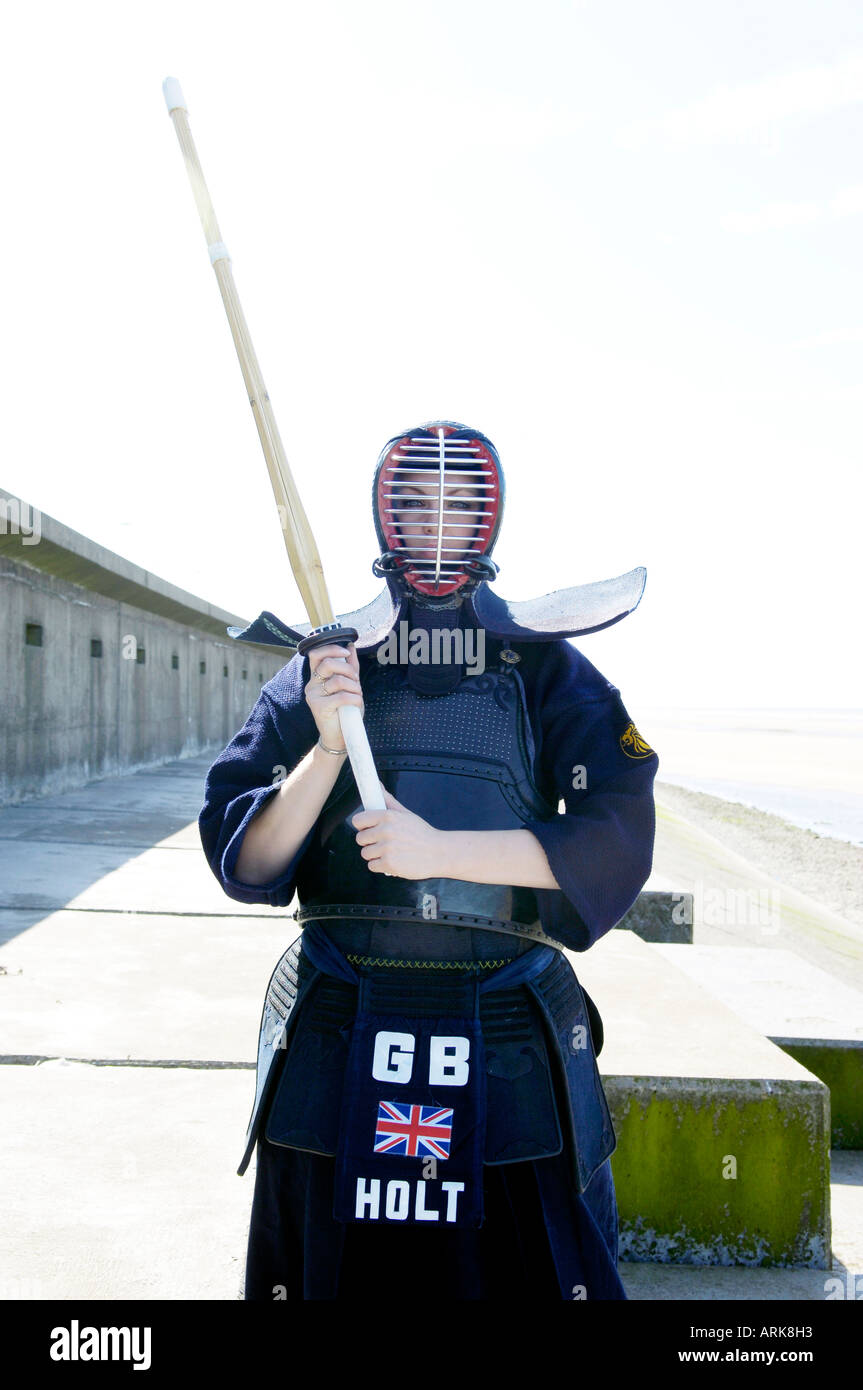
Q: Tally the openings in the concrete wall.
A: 8